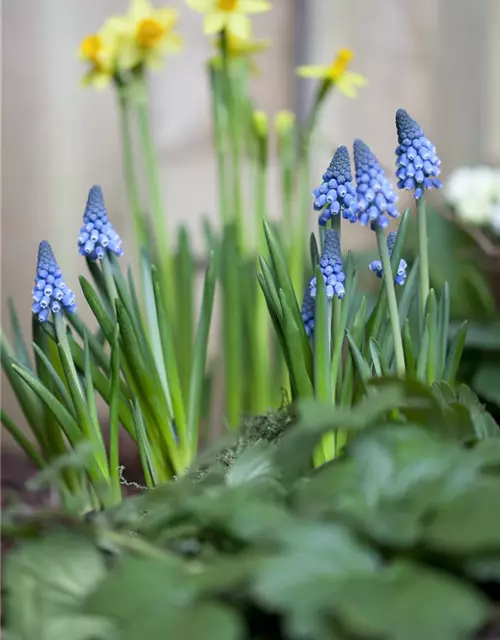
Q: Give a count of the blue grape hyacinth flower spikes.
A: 8